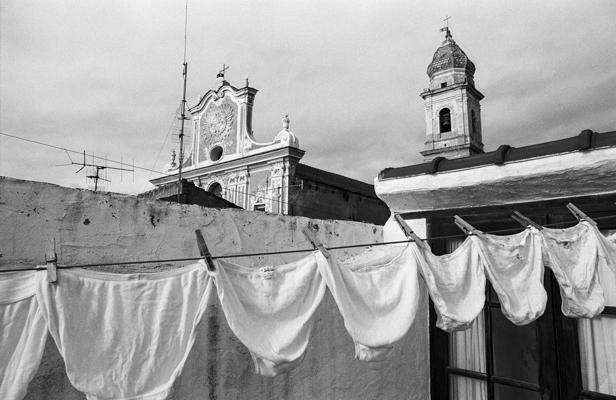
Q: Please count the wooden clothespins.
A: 7